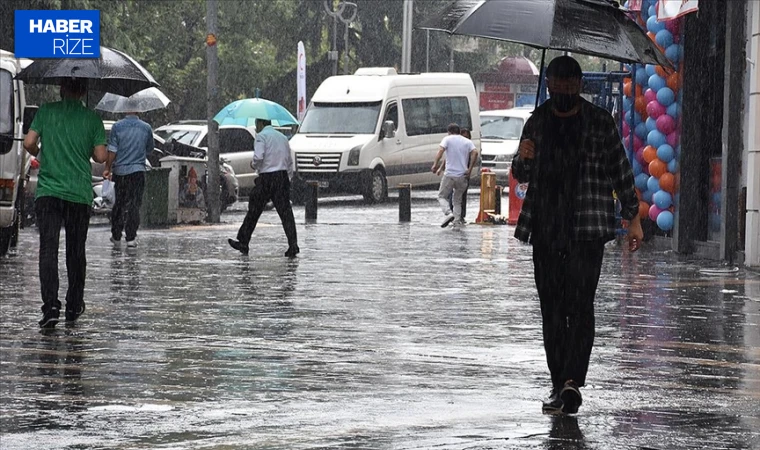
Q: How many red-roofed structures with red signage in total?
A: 1